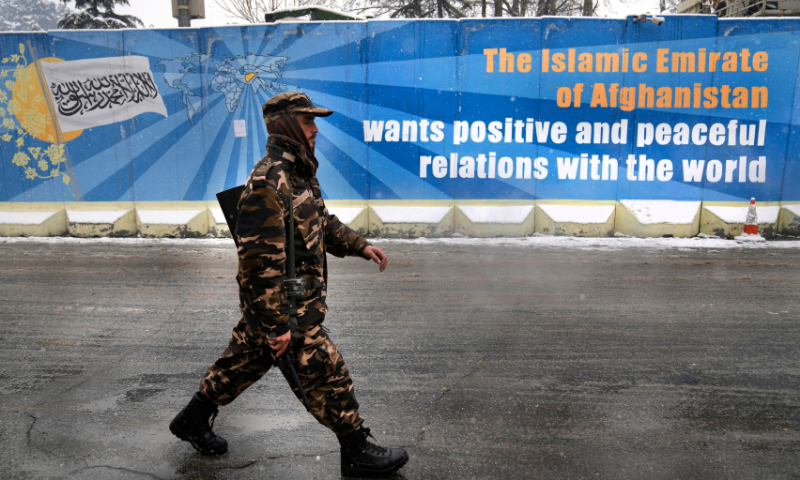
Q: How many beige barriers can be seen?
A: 11